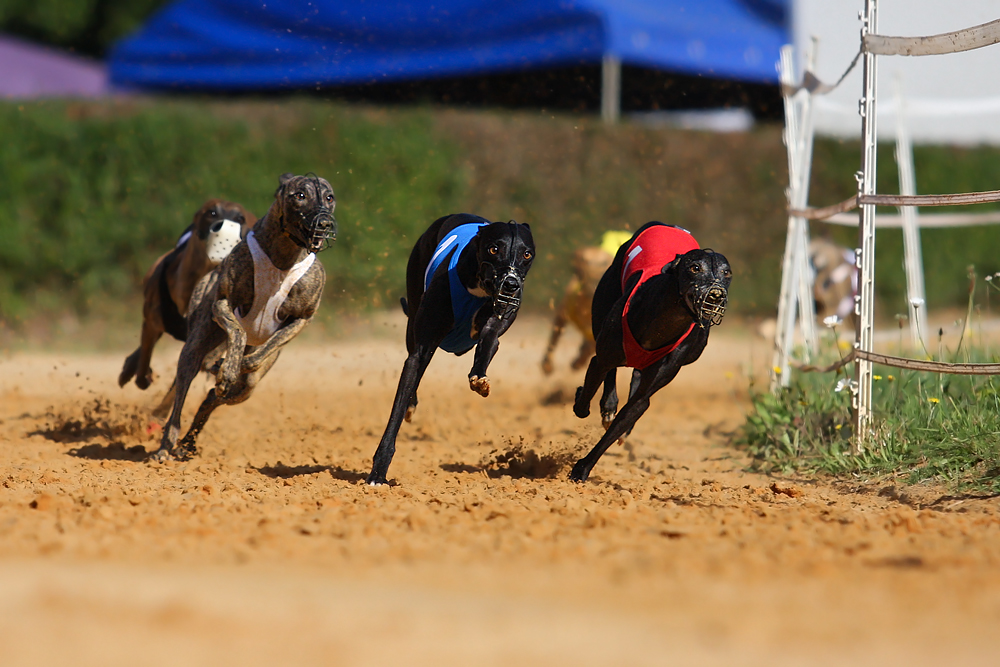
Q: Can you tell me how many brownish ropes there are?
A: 3